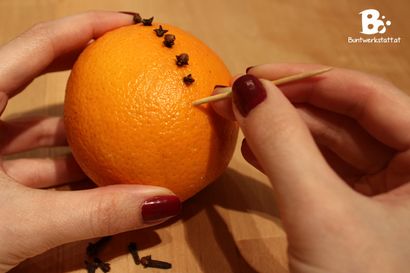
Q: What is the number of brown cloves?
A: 11